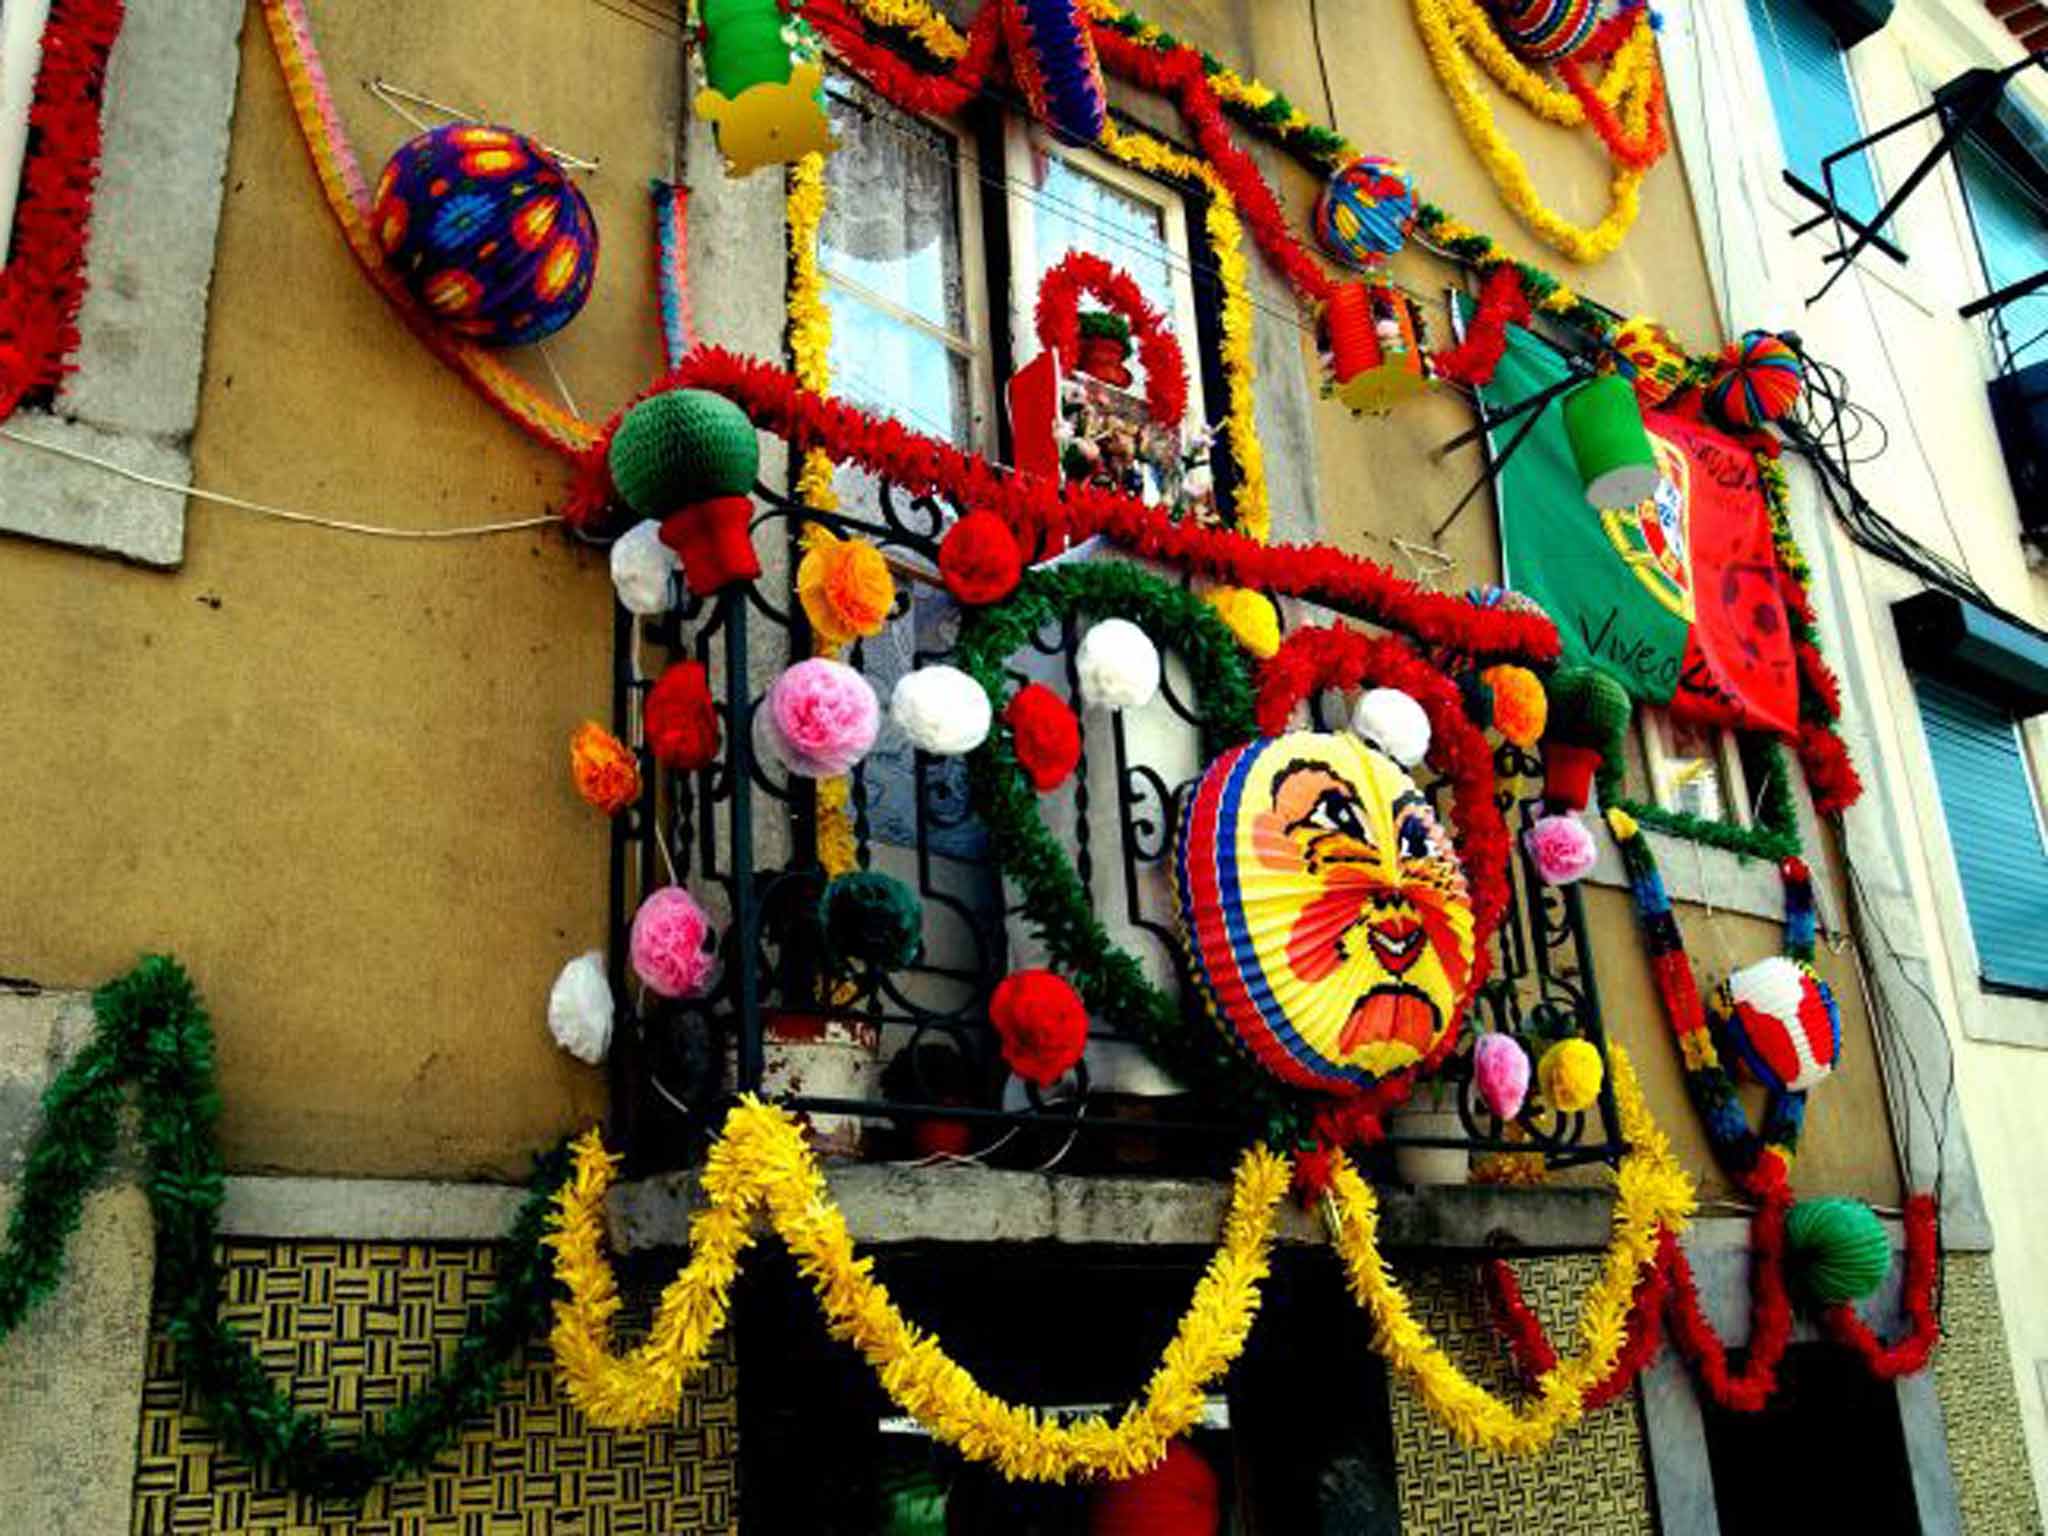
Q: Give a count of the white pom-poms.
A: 5